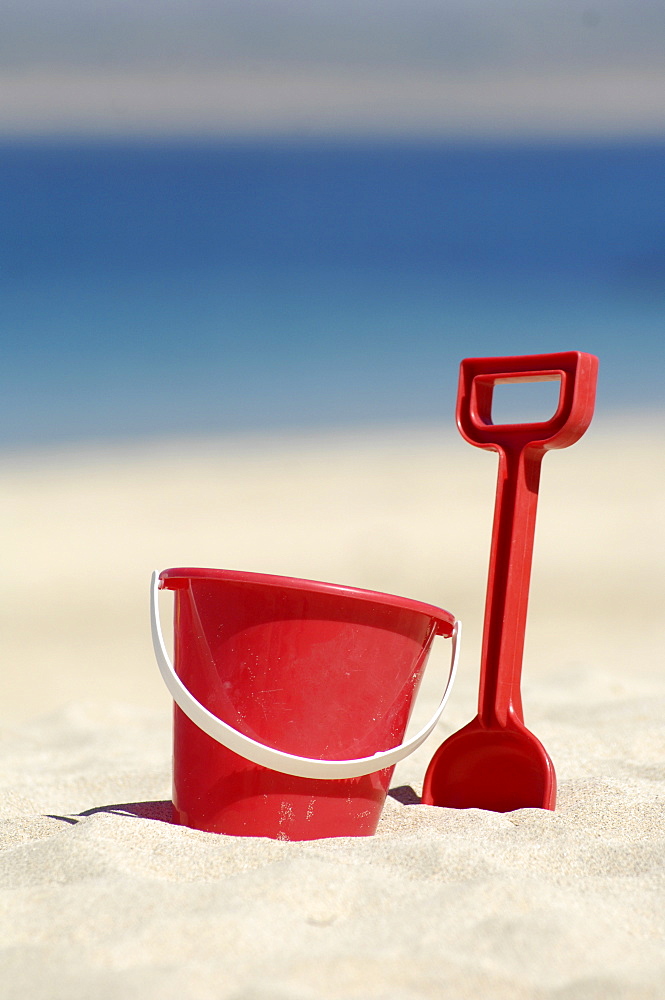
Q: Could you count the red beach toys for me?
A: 2